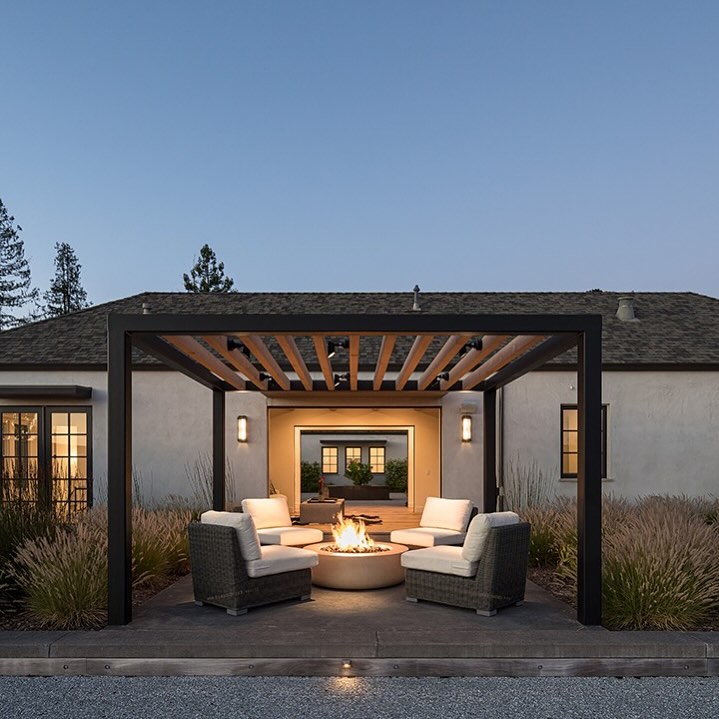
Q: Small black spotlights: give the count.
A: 6